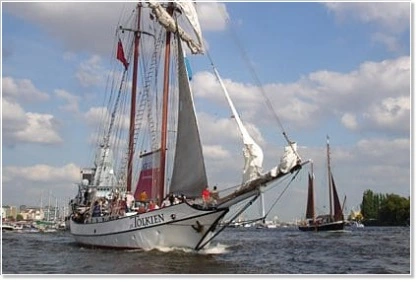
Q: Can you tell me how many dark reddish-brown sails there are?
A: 2